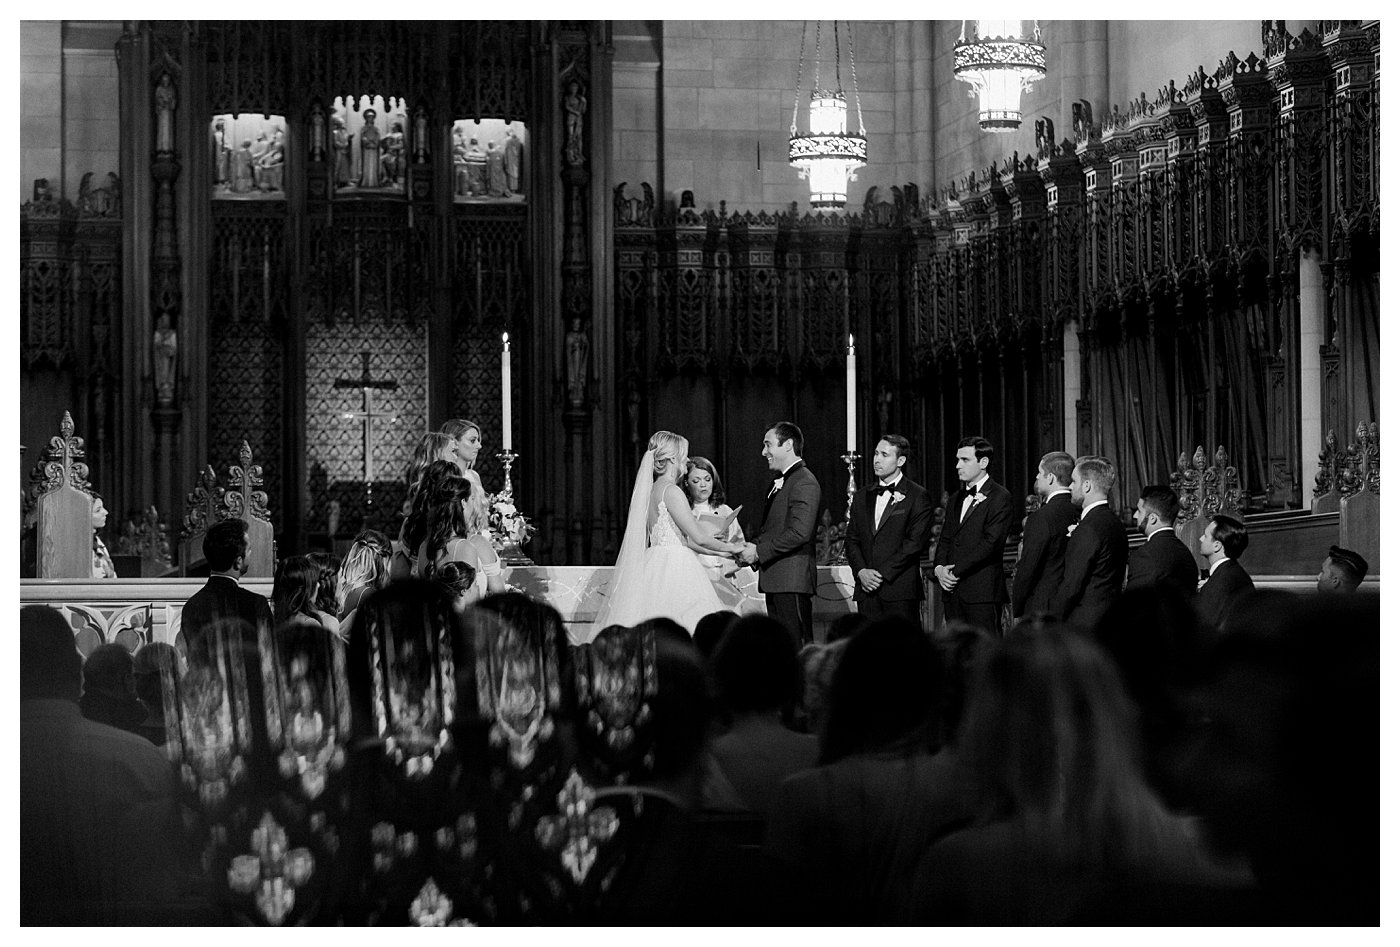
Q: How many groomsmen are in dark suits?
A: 6